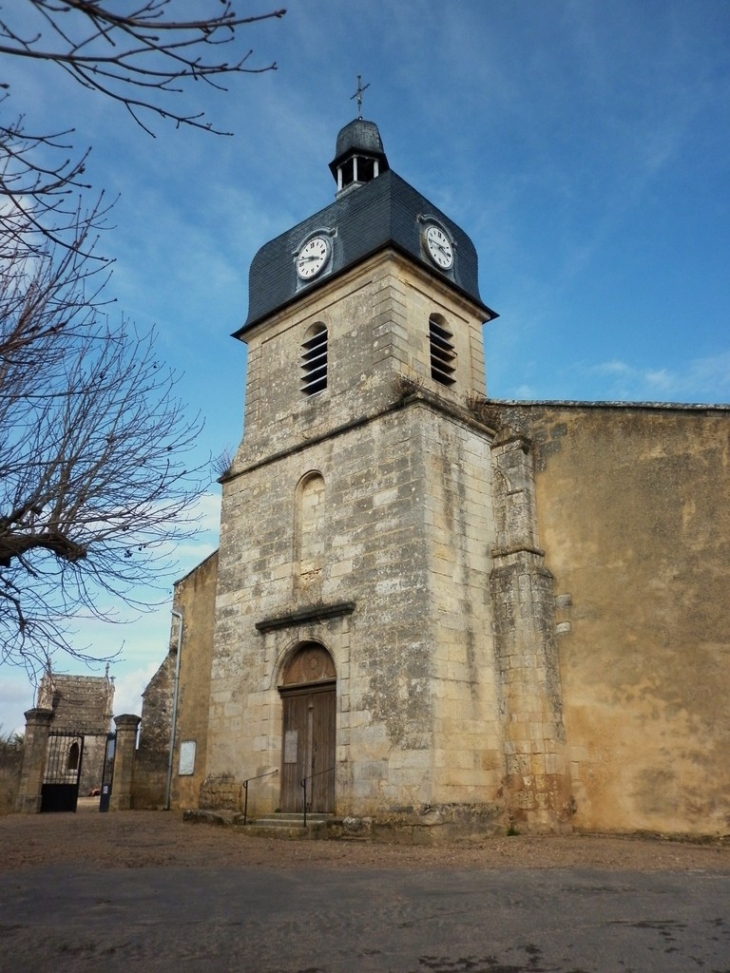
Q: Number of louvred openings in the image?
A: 2